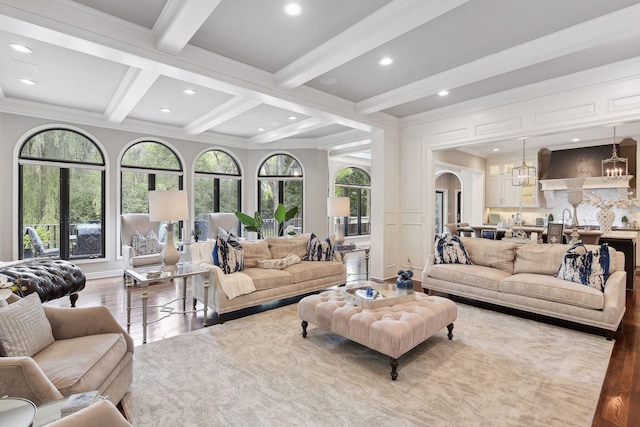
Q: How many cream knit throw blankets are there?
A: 1